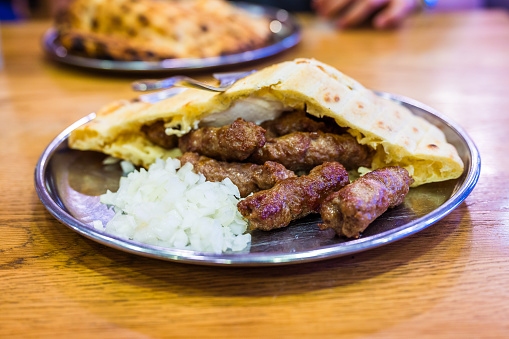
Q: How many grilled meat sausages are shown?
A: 7